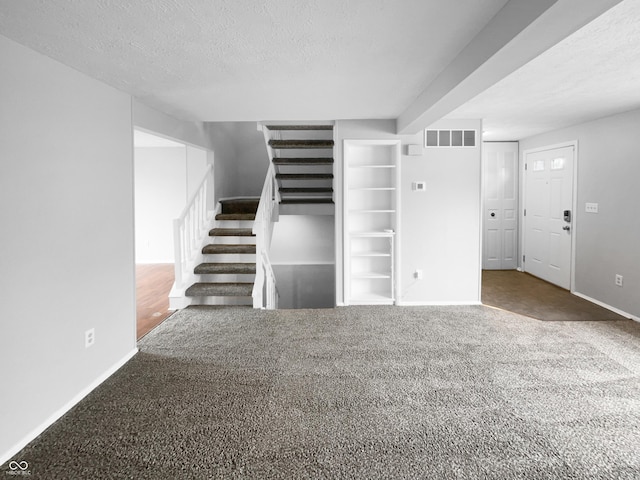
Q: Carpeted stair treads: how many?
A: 11